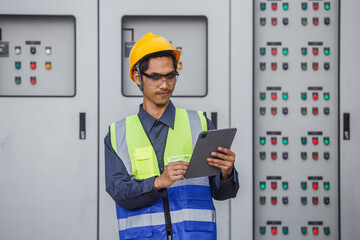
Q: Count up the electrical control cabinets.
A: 3